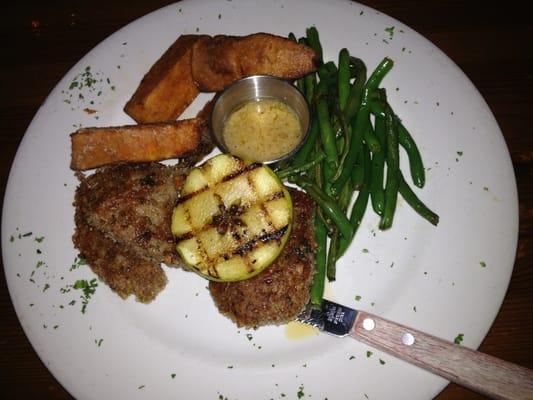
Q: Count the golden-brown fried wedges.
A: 3